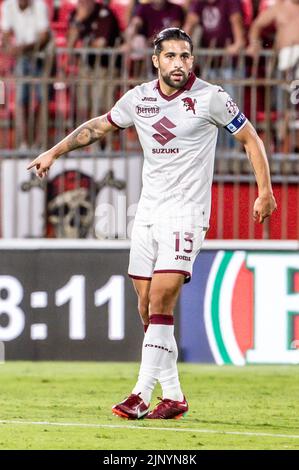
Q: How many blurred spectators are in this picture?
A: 5